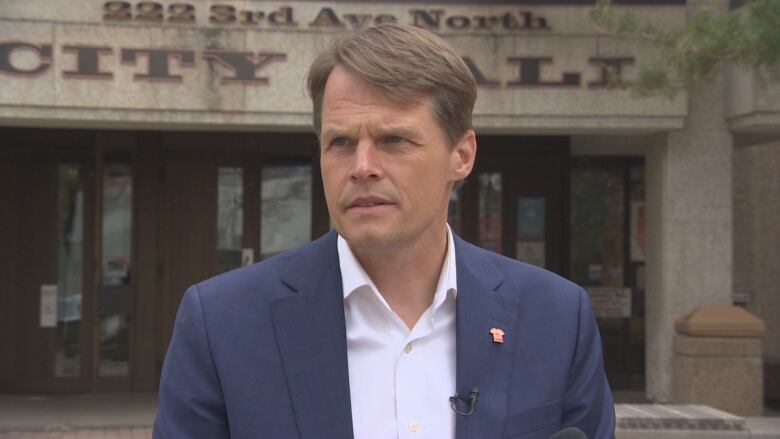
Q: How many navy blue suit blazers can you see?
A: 1